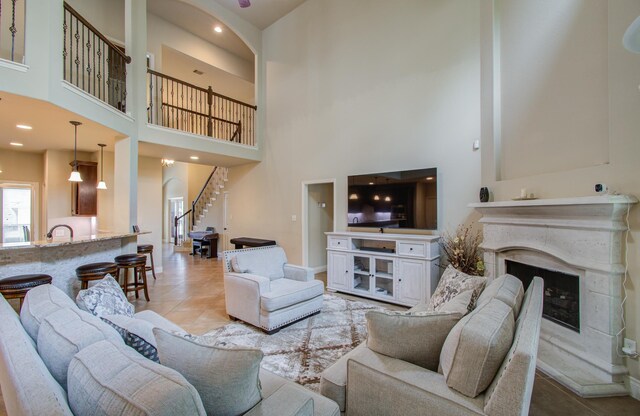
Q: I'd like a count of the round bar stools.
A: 4